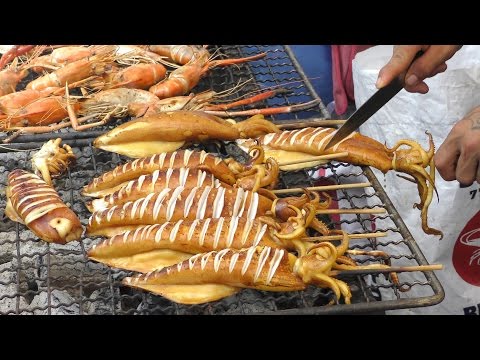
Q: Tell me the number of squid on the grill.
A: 8